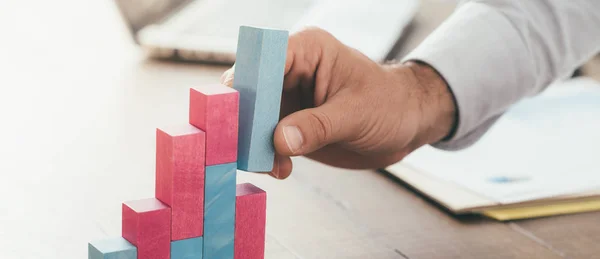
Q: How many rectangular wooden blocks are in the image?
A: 8